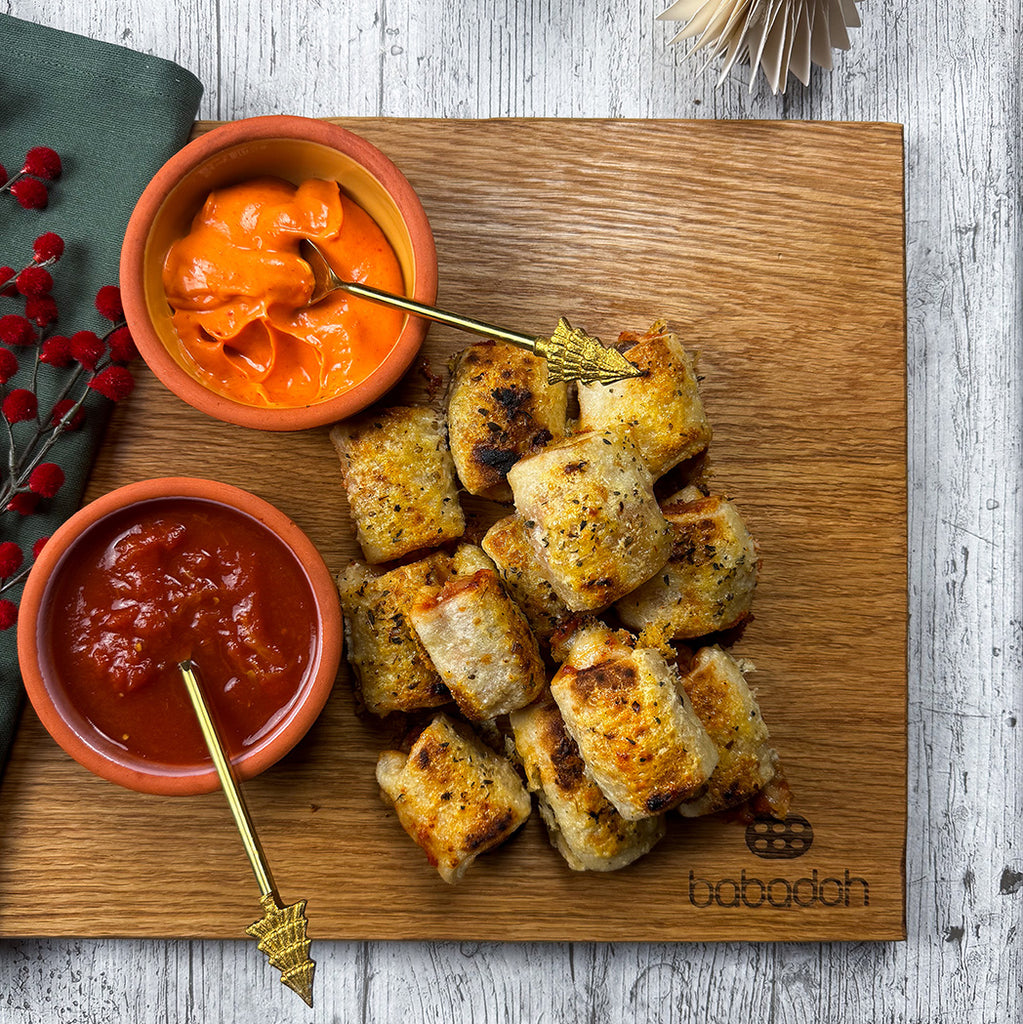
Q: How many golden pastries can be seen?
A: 12